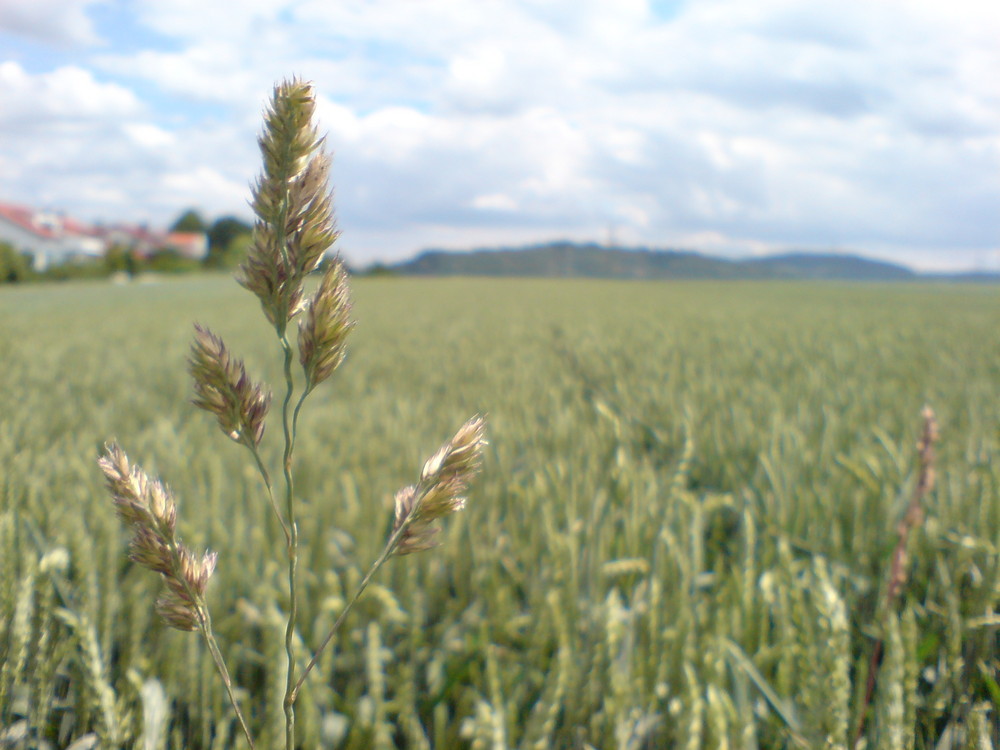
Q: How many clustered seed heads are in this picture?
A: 5